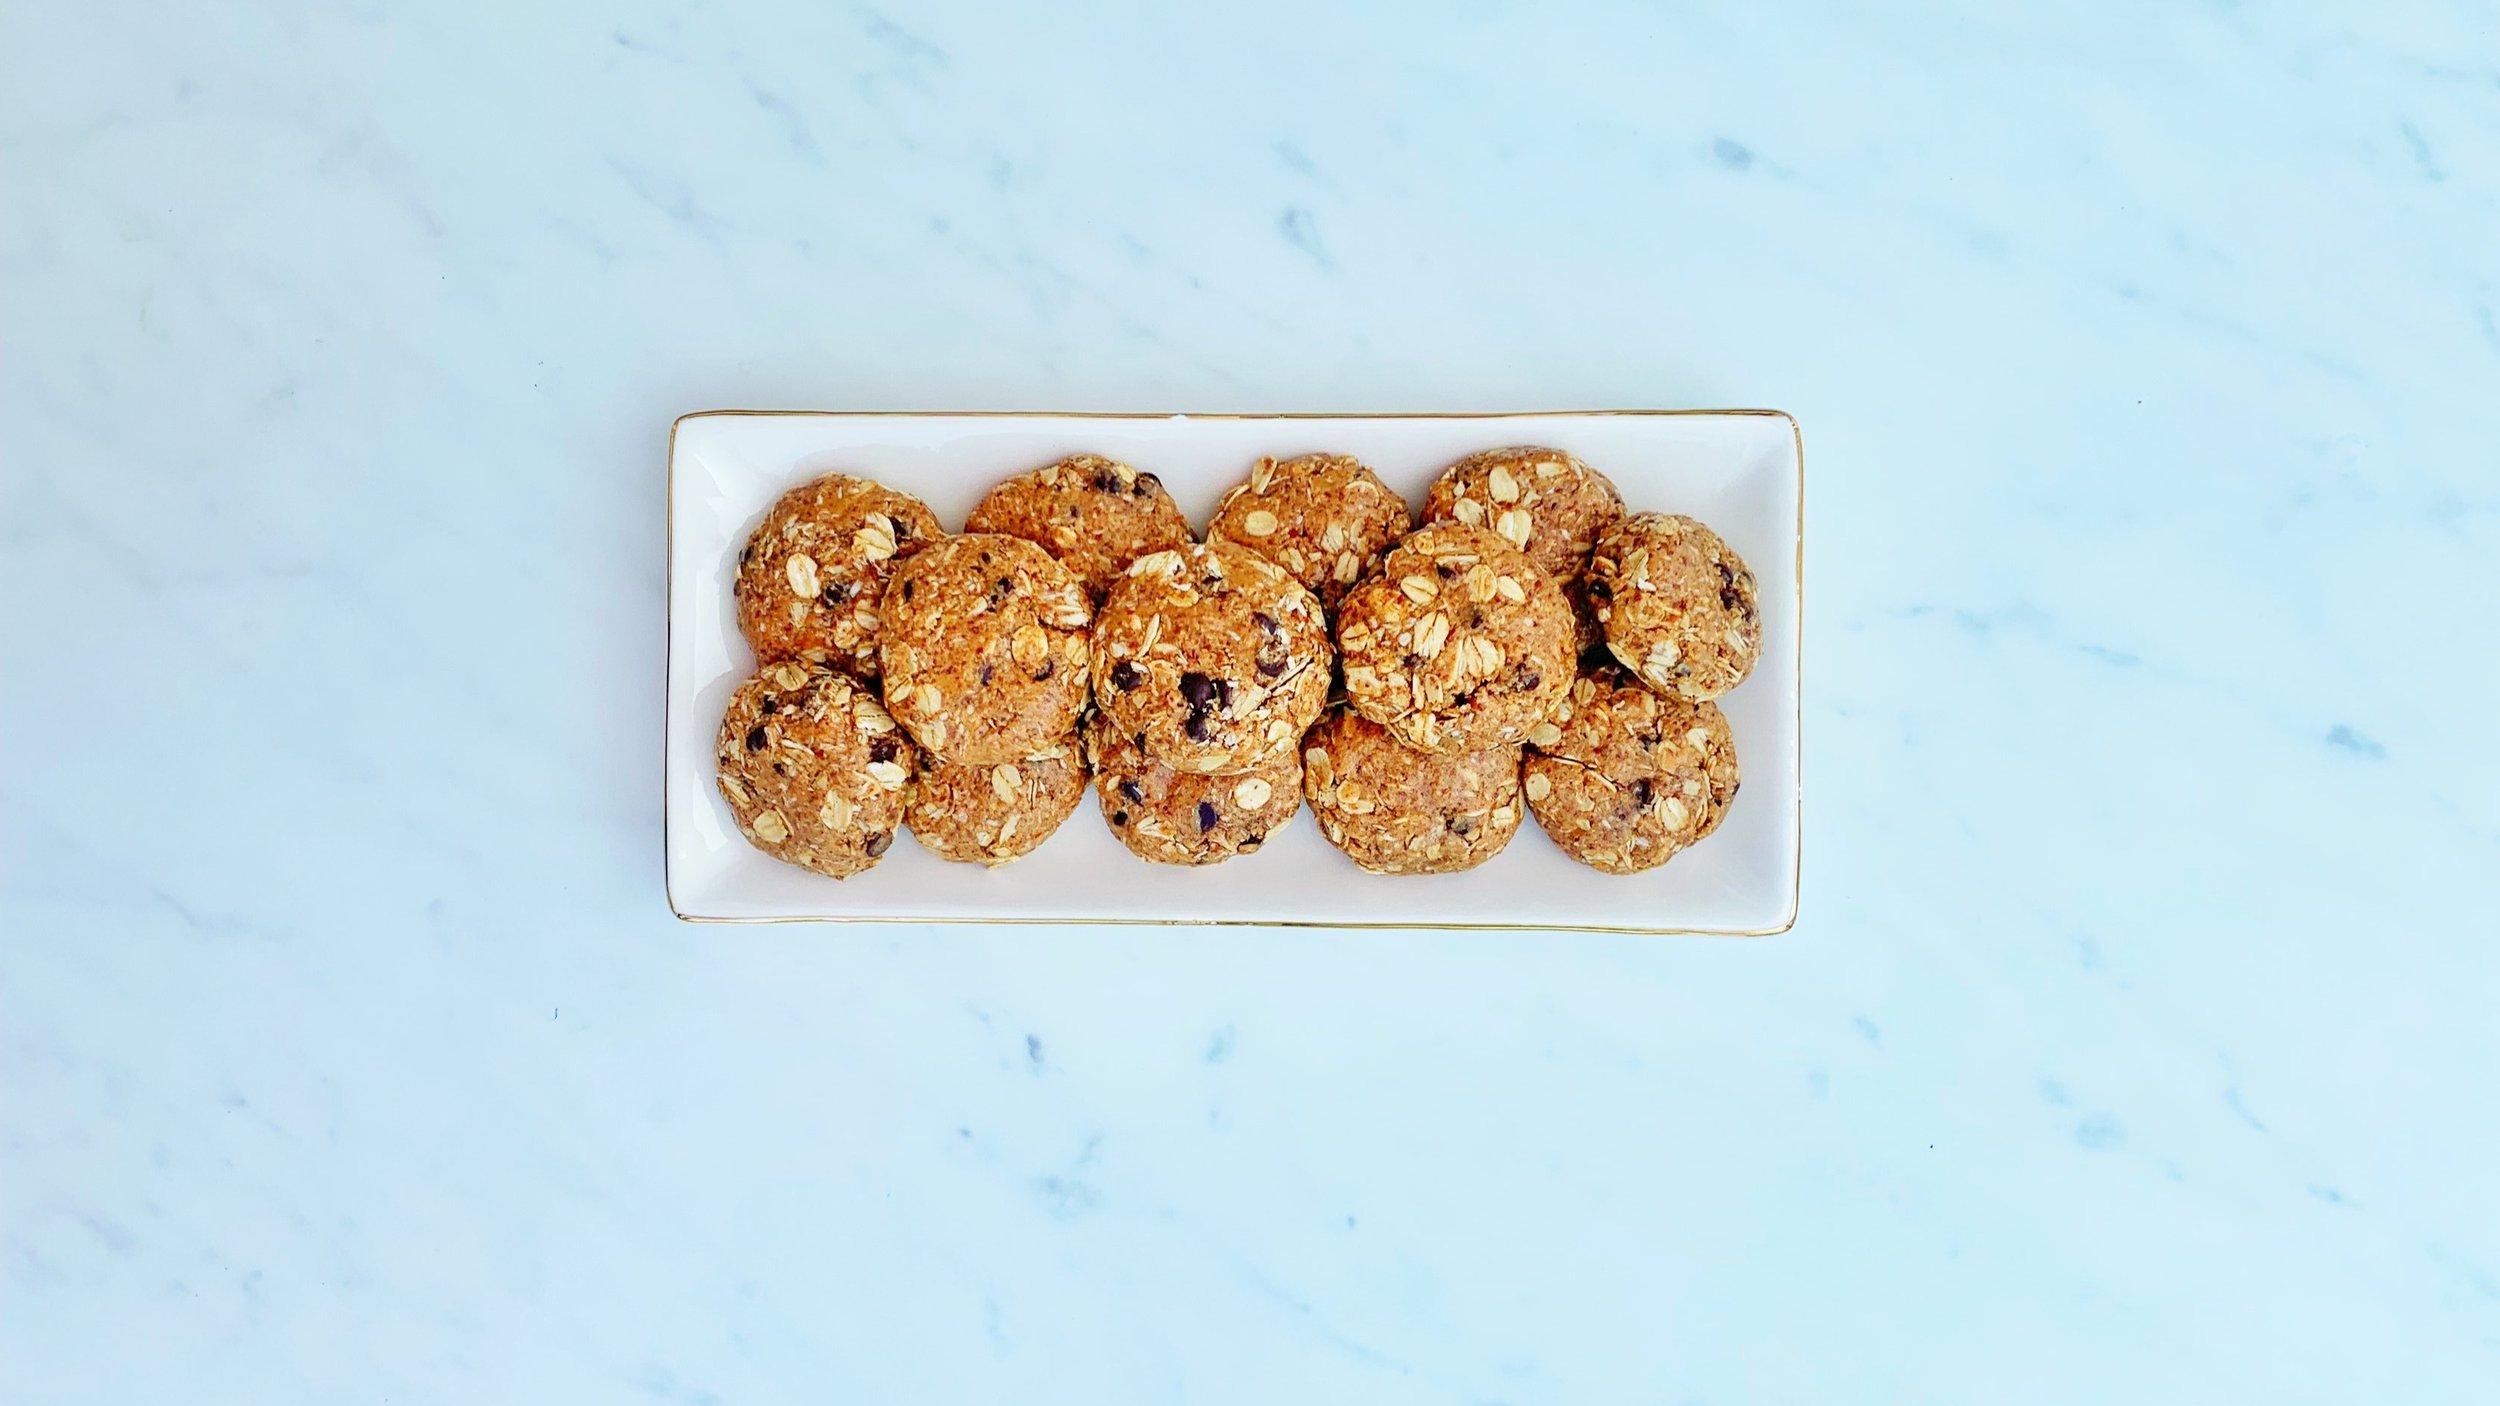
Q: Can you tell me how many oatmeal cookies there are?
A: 13